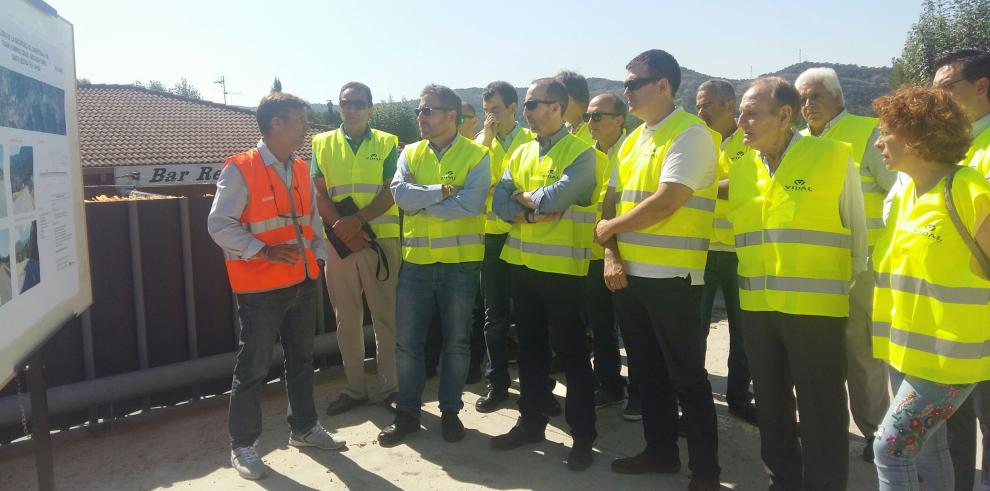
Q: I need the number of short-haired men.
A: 13